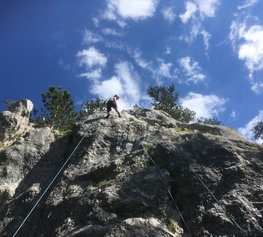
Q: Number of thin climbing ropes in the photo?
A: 3